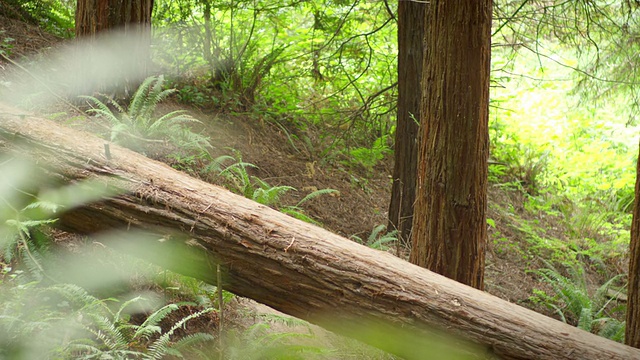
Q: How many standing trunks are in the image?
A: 4